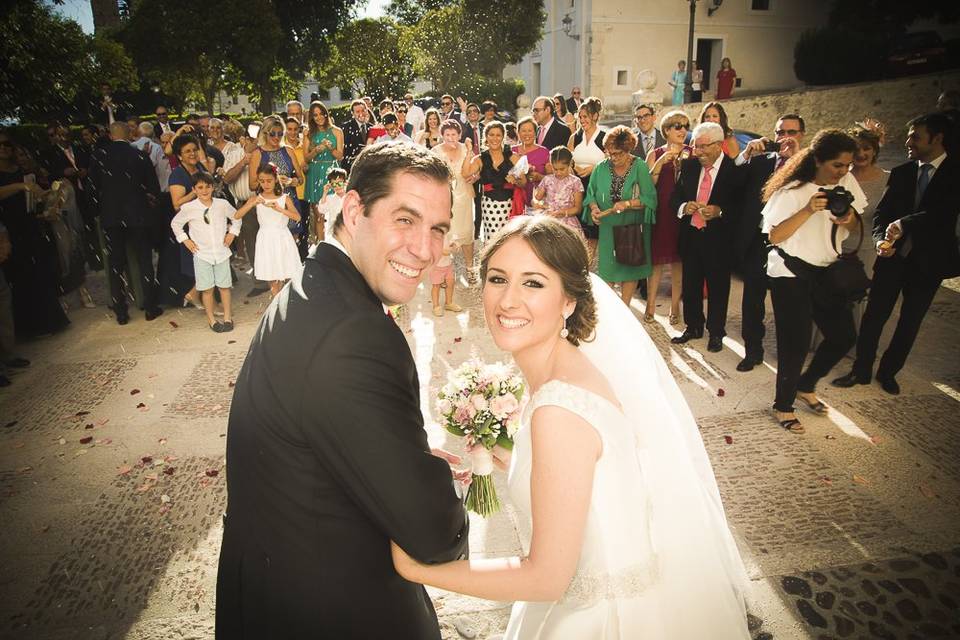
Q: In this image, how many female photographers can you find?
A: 1